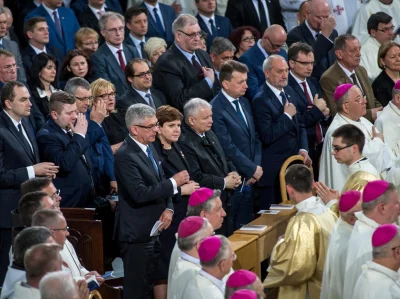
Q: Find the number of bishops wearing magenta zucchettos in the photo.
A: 10